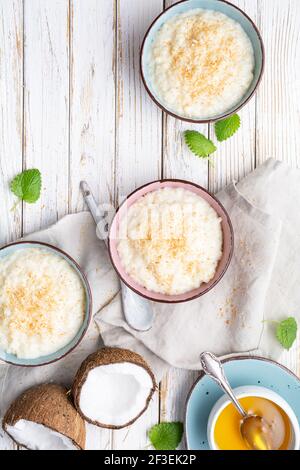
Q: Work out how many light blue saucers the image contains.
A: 1